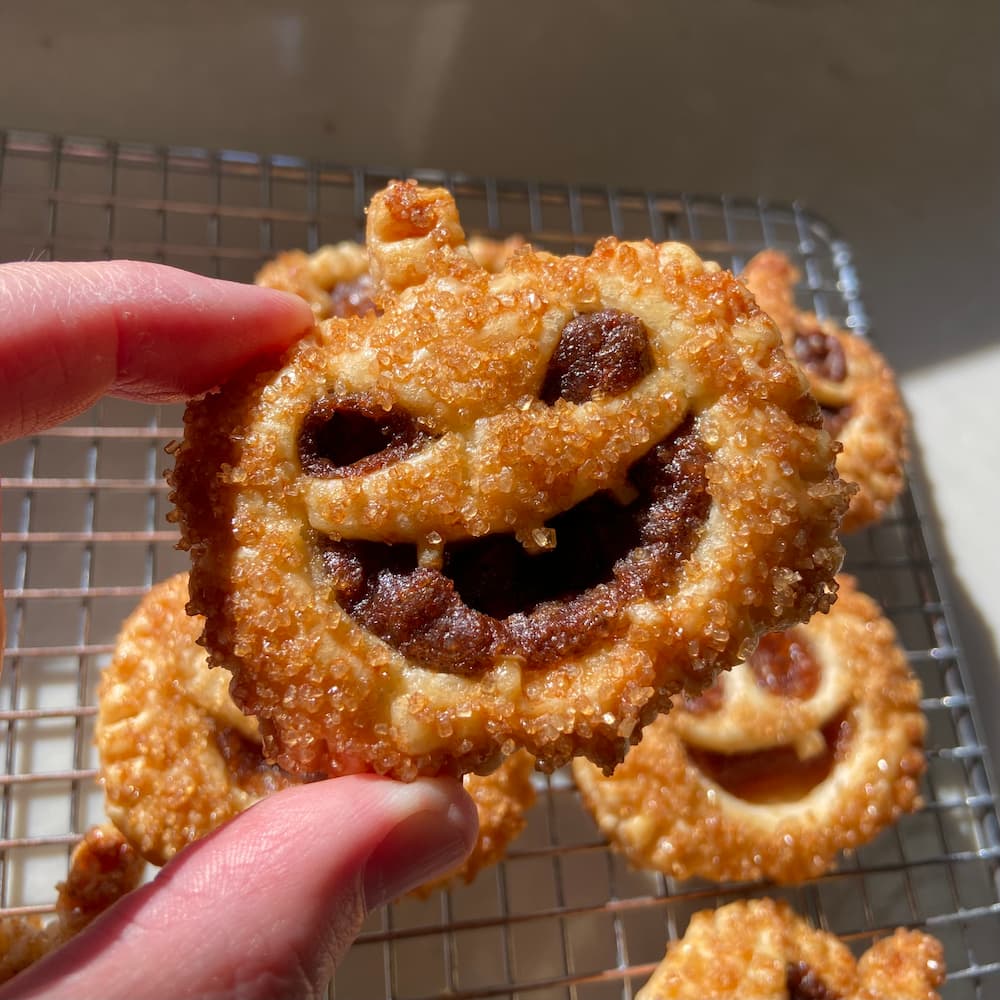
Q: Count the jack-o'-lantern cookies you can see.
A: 7